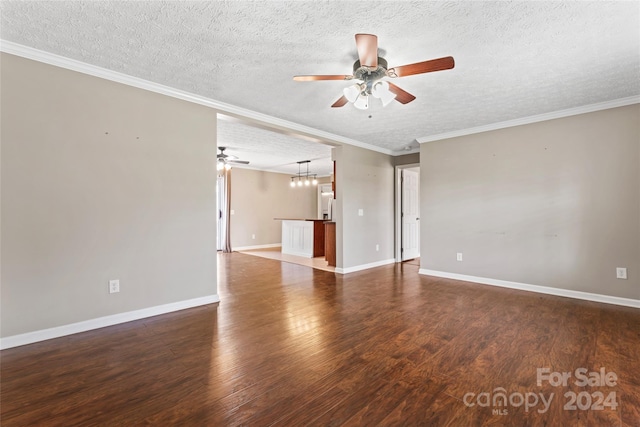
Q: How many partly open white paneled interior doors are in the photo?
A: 1